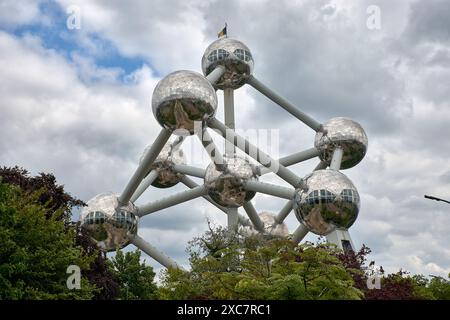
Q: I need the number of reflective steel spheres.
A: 8